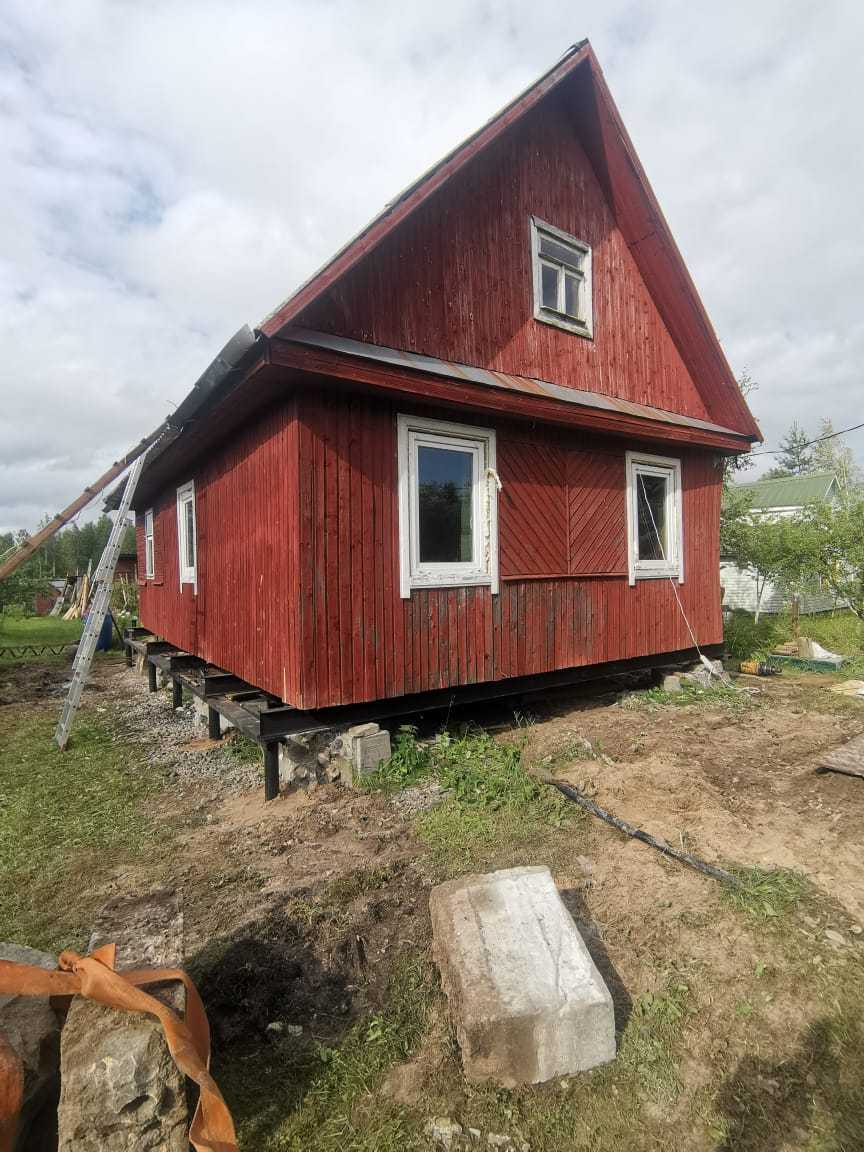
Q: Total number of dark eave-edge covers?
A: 1